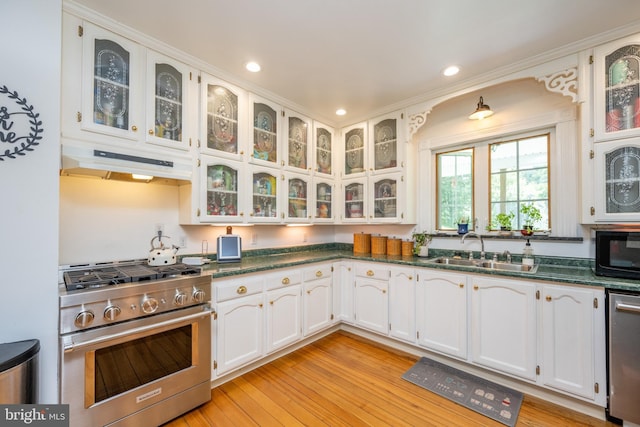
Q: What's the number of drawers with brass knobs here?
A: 4